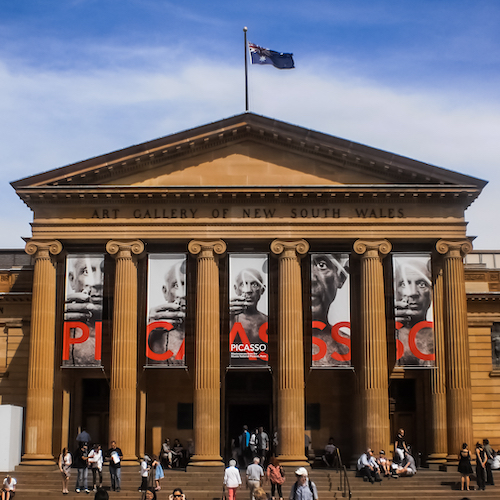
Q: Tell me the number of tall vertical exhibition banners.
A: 5